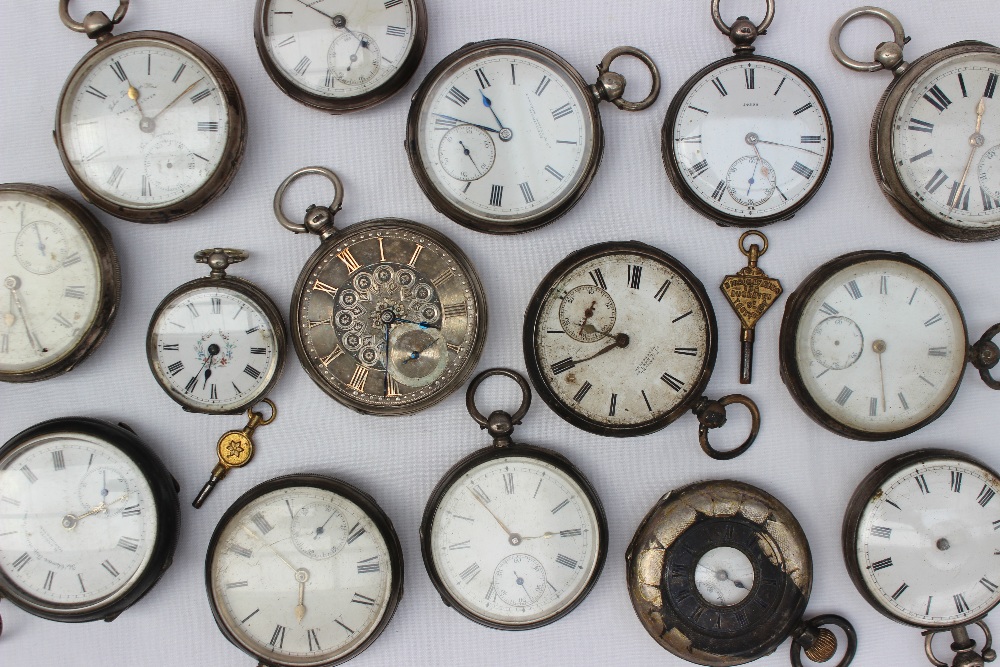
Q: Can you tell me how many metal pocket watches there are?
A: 15